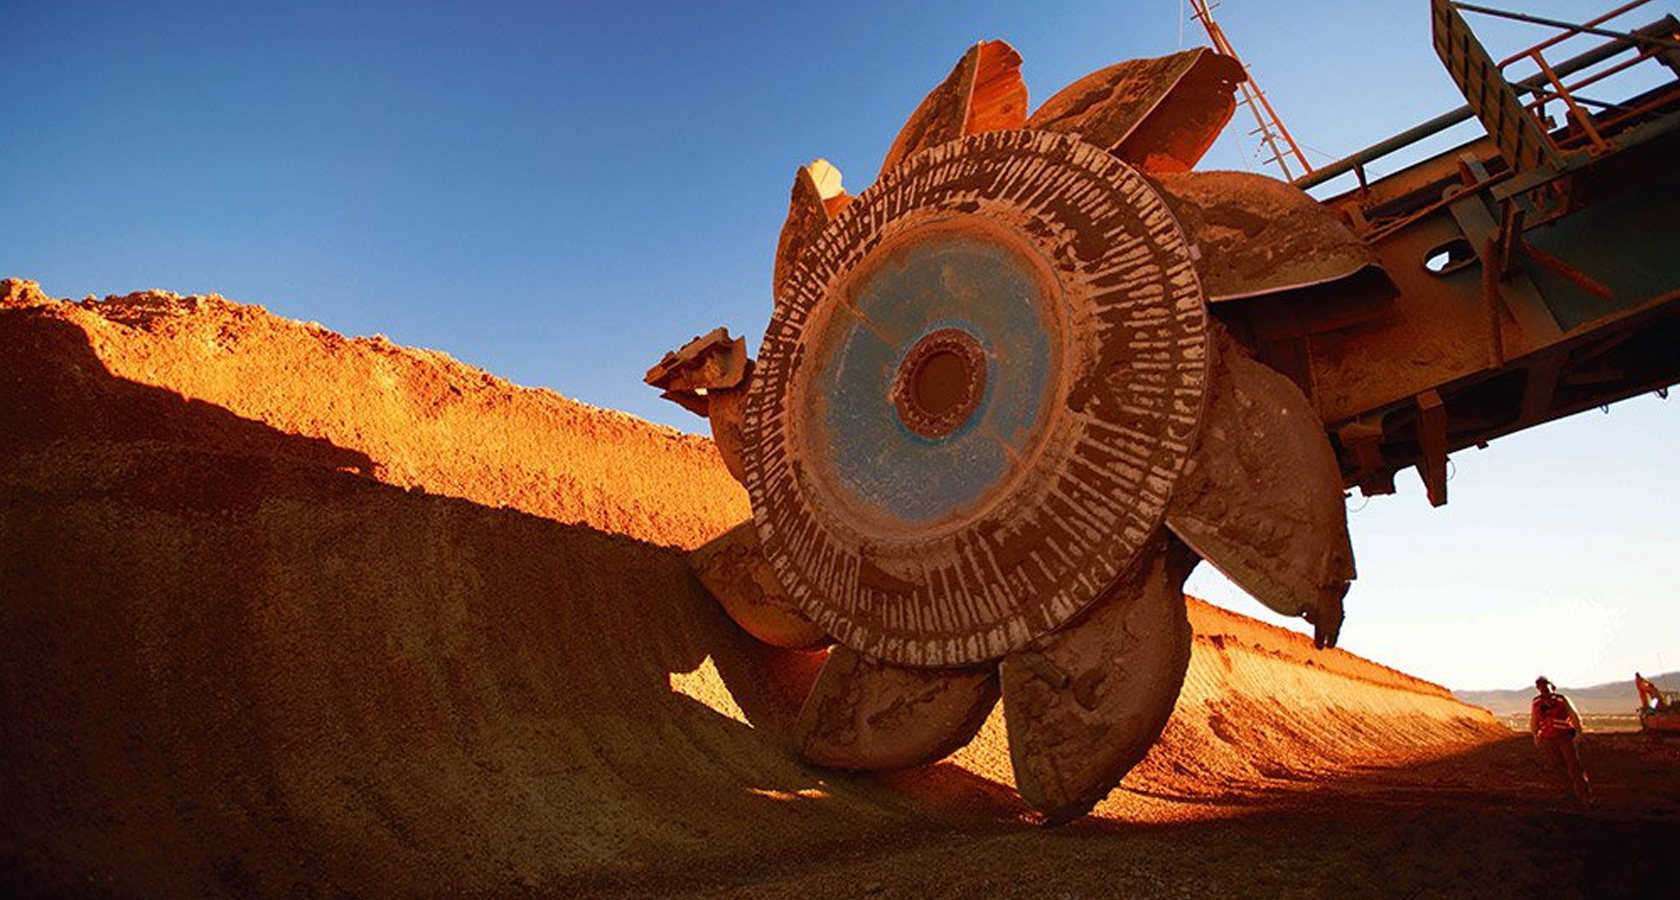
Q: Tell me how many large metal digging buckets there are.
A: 9